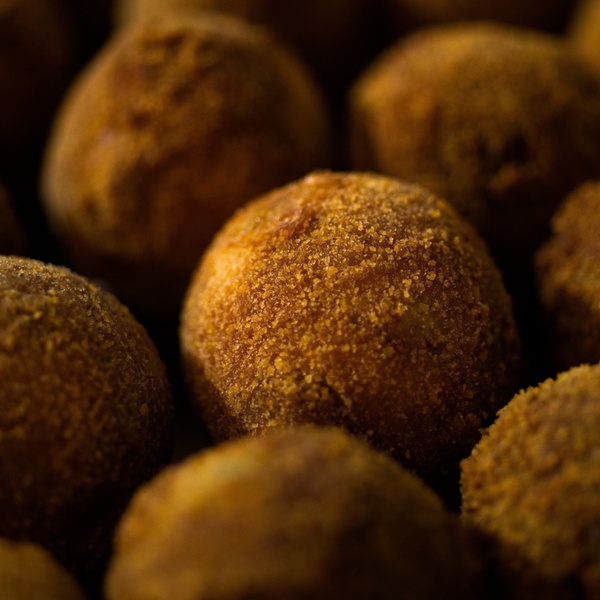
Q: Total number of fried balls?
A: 13